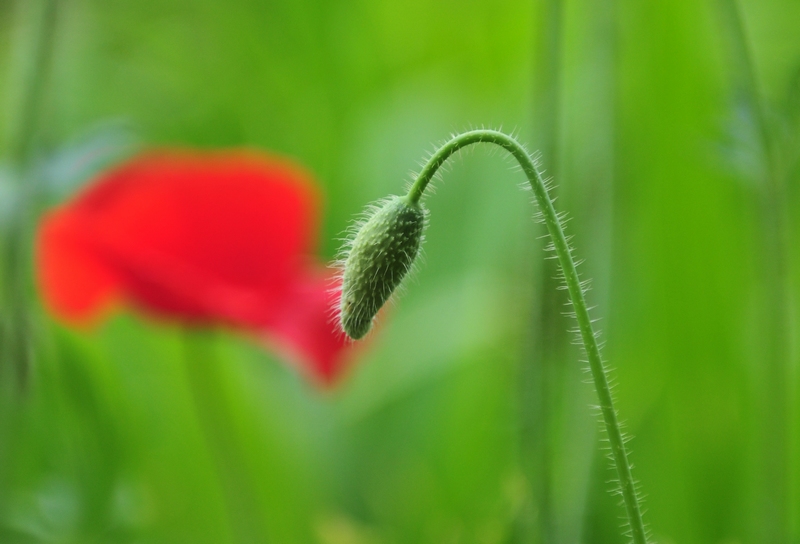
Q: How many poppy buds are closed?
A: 1